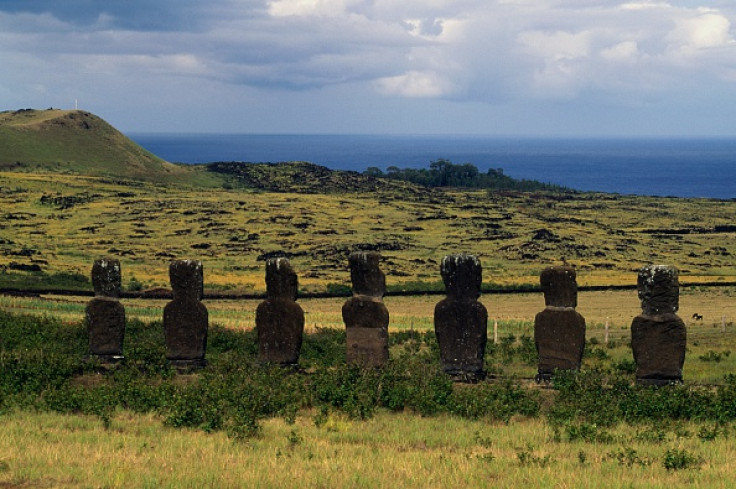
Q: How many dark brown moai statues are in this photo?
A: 7